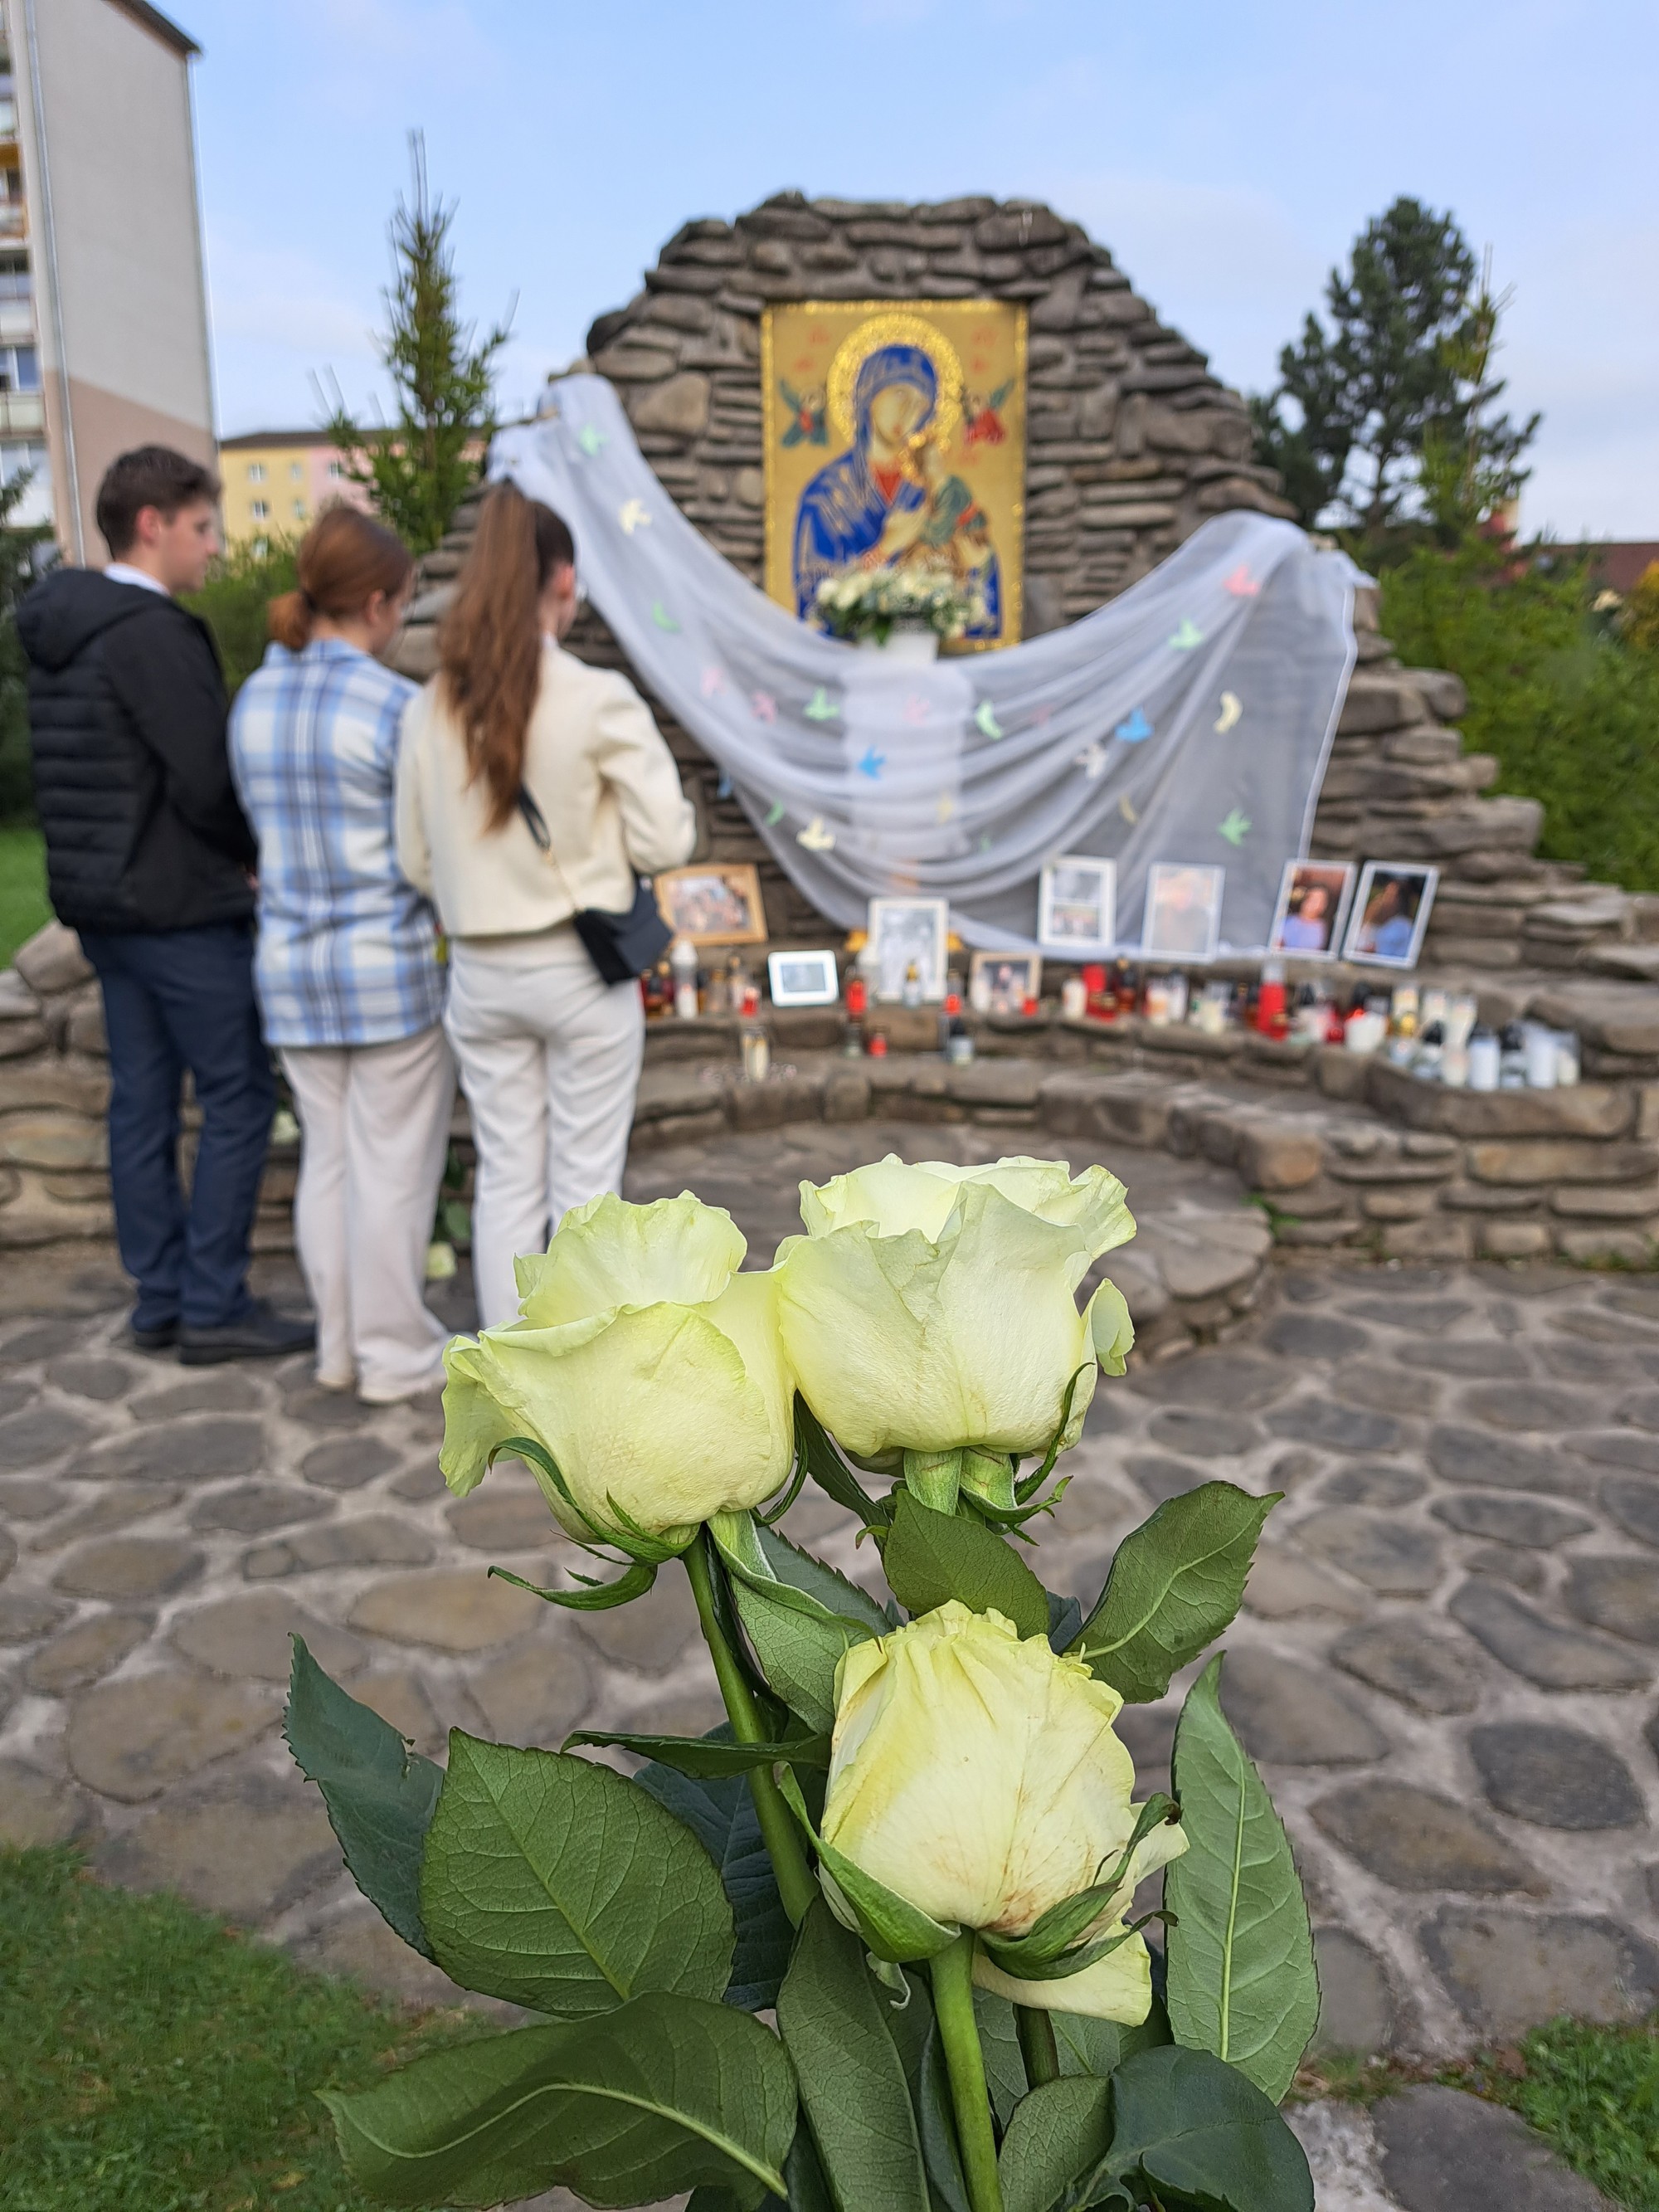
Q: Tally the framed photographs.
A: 8